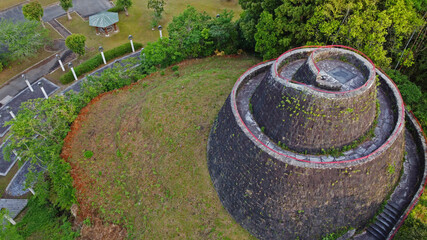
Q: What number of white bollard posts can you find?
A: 11